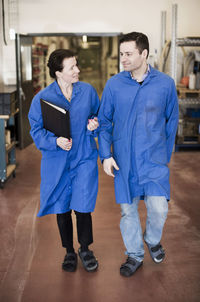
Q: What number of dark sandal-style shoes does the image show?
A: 4